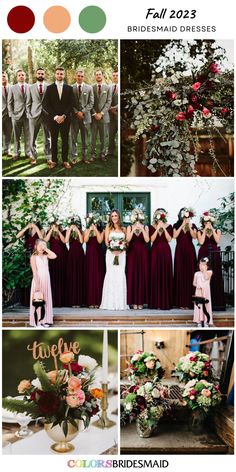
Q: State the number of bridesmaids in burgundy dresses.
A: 8